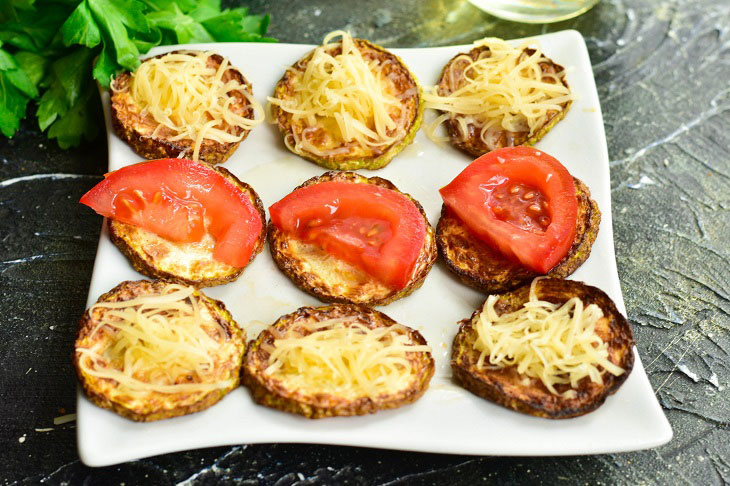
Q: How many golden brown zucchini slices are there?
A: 9